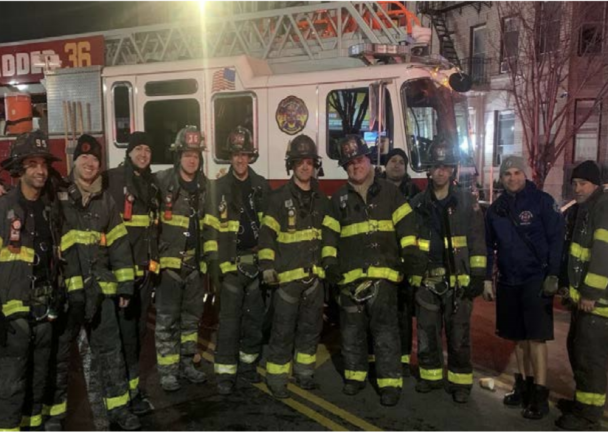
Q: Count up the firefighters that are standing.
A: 11